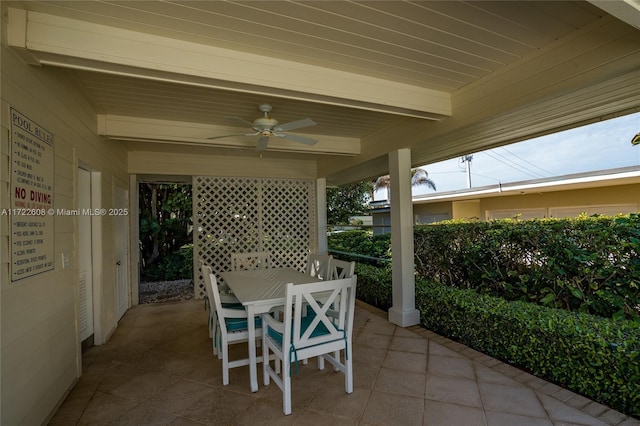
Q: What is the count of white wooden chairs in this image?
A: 6